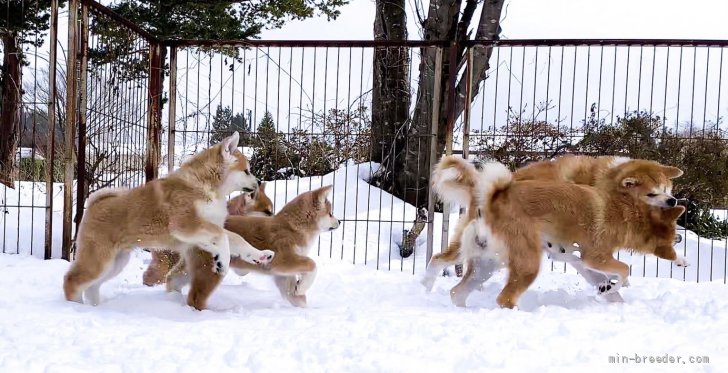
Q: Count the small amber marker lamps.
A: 0